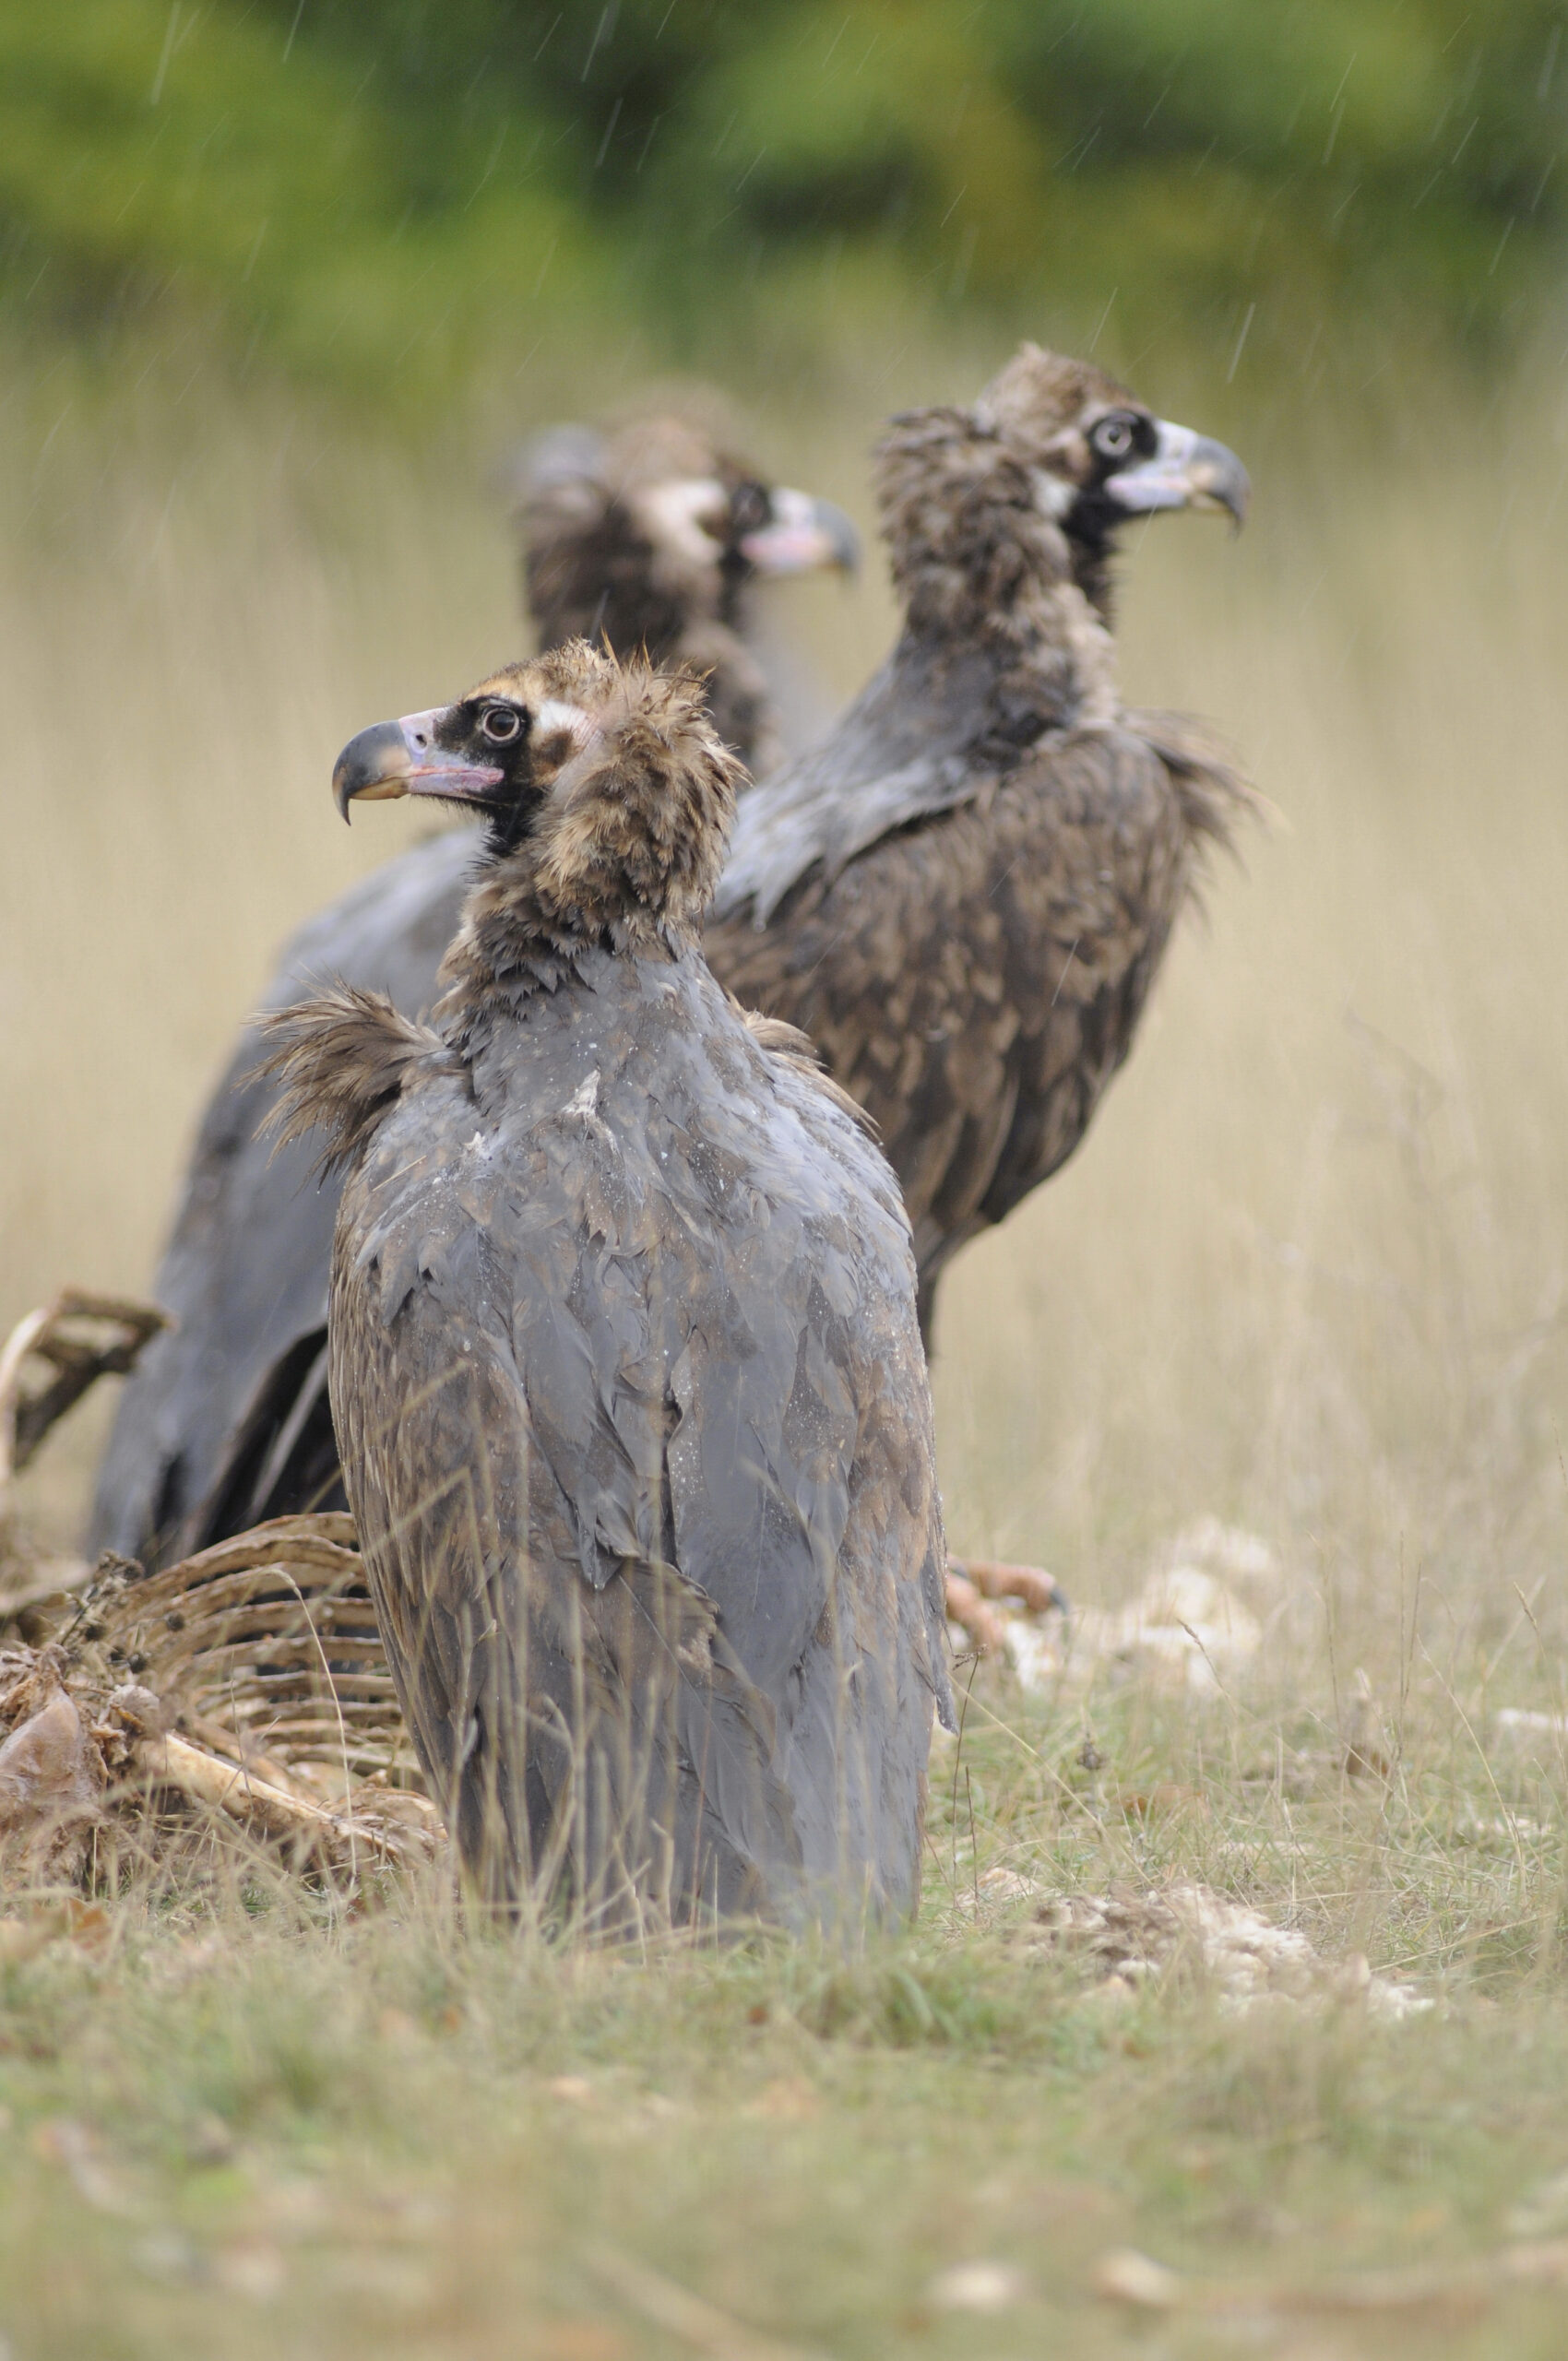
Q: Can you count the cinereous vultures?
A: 3